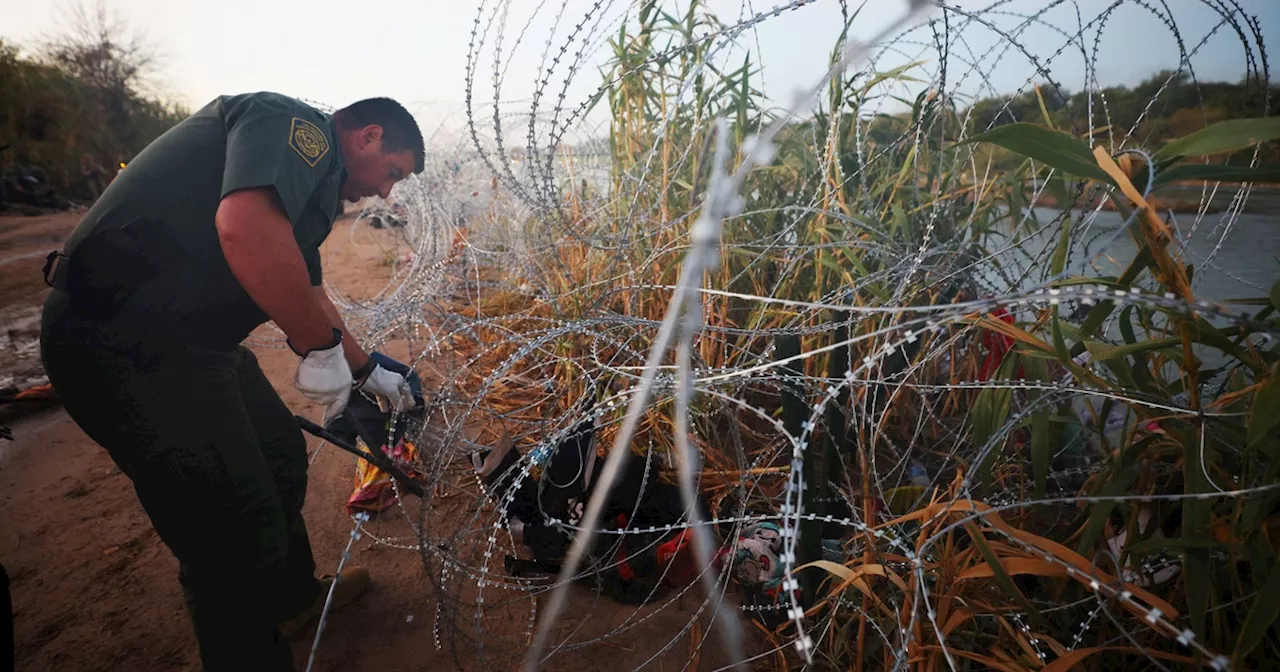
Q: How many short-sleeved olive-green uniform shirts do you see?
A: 1